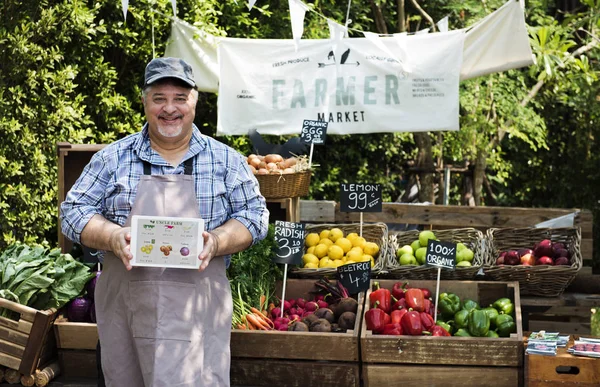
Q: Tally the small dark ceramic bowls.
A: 0